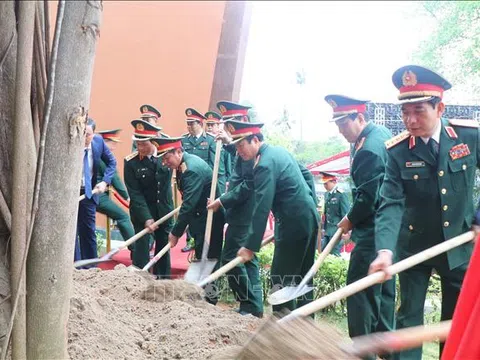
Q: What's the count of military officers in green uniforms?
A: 11